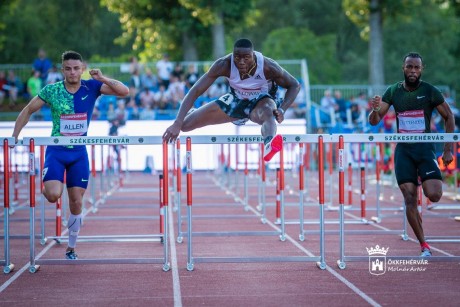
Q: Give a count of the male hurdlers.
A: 3